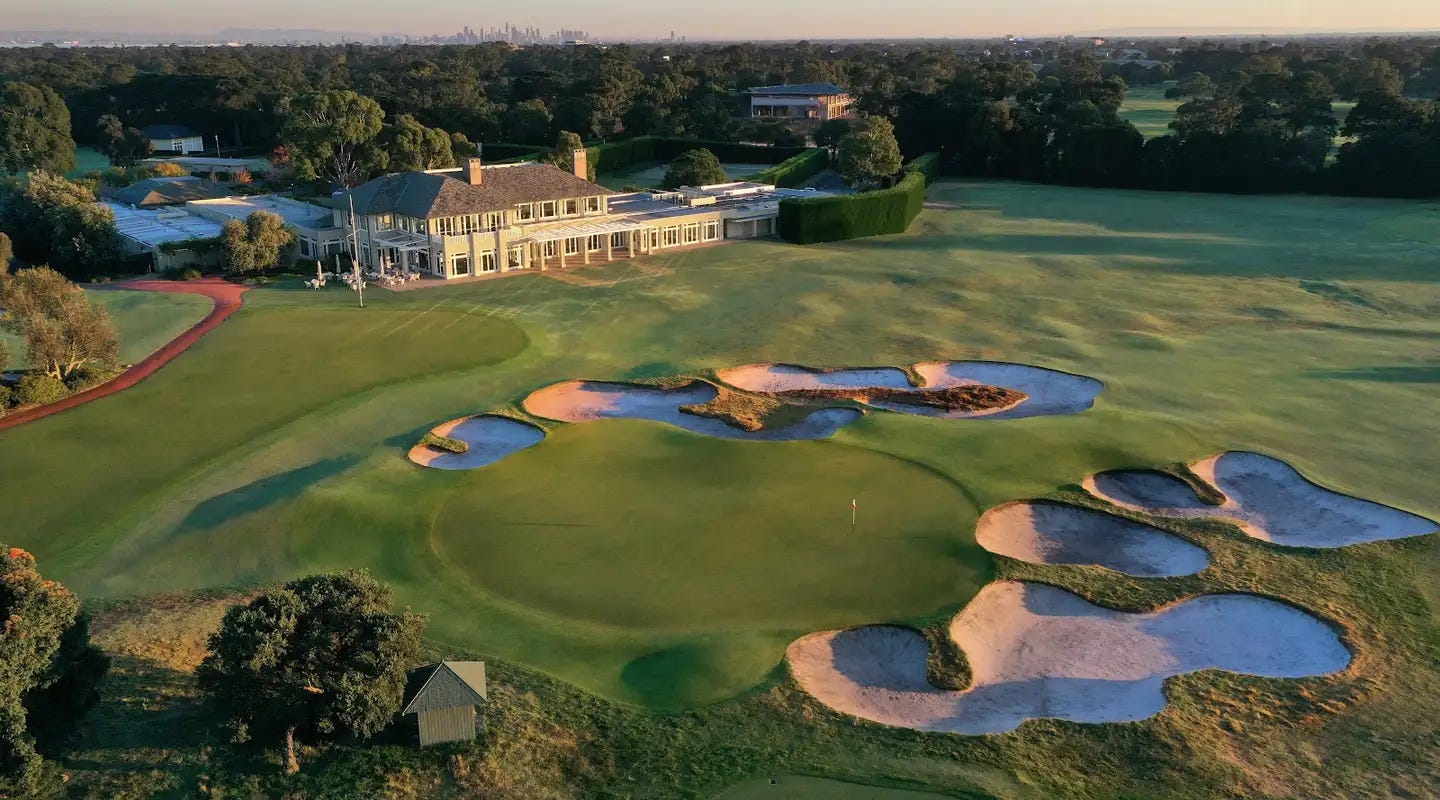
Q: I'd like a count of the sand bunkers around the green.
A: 6